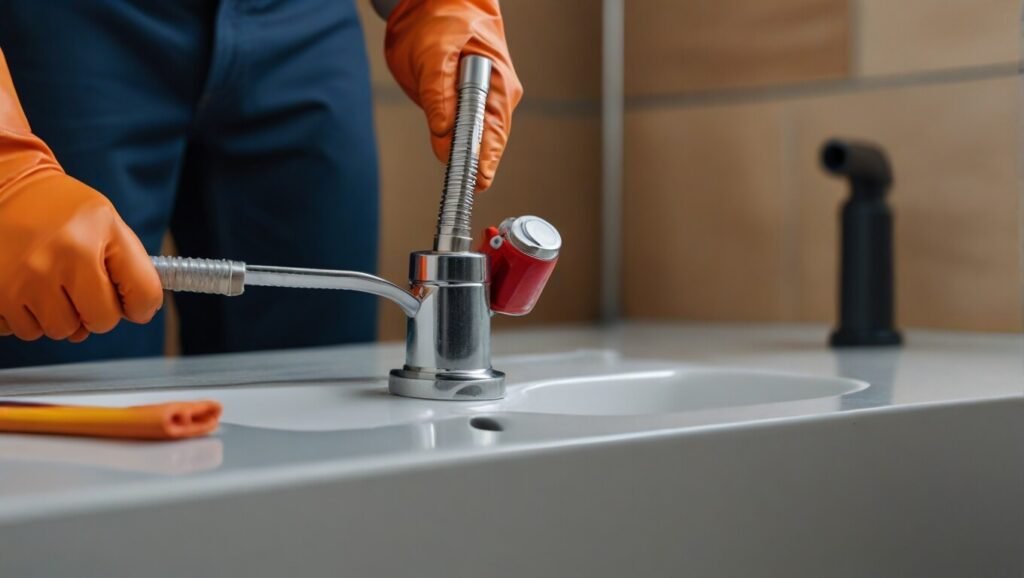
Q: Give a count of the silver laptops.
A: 0